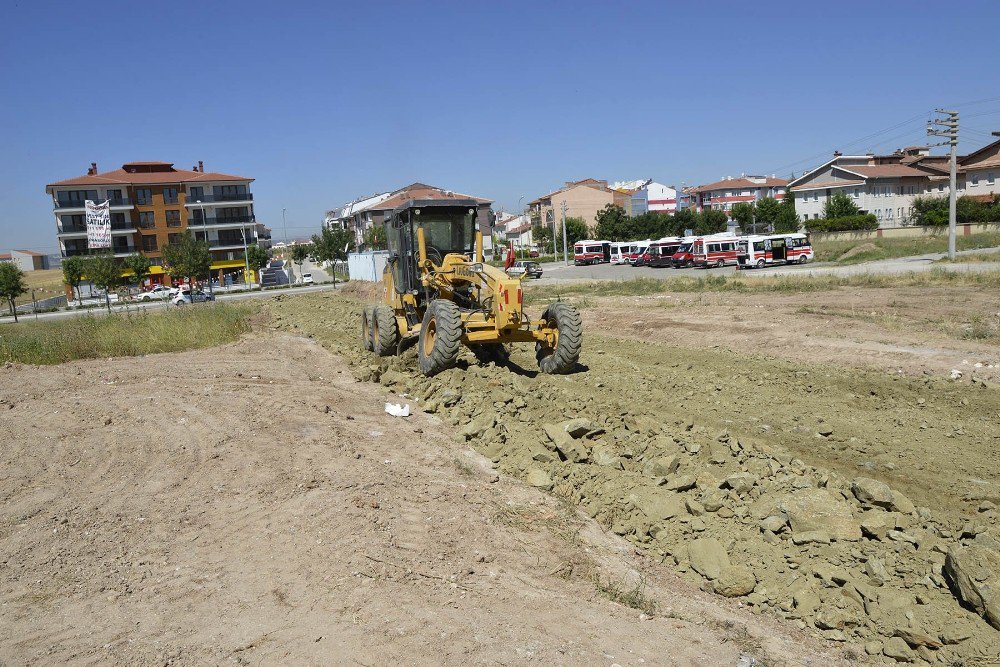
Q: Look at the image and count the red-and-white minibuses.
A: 7